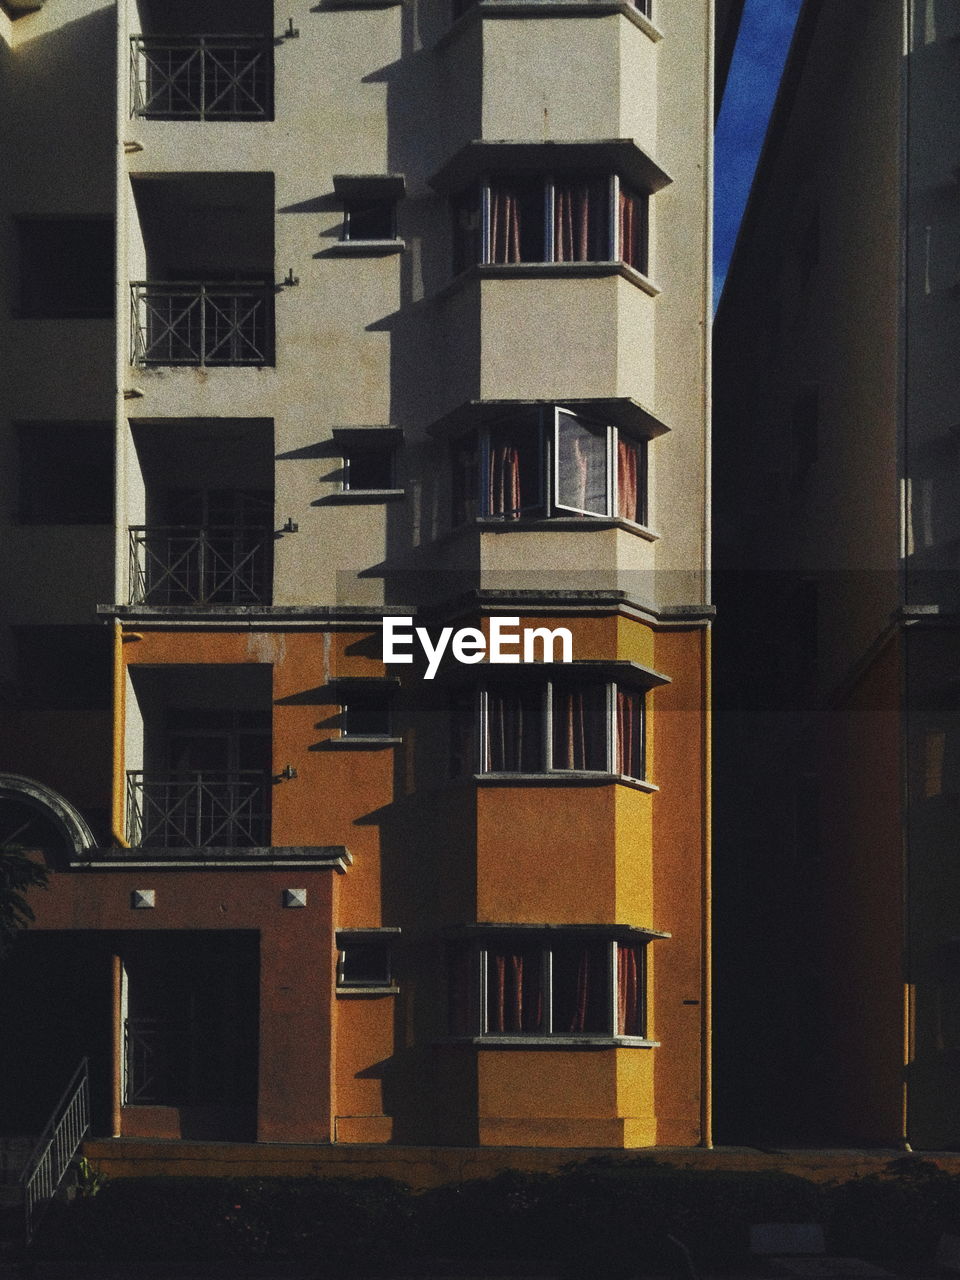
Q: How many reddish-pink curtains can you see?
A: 12